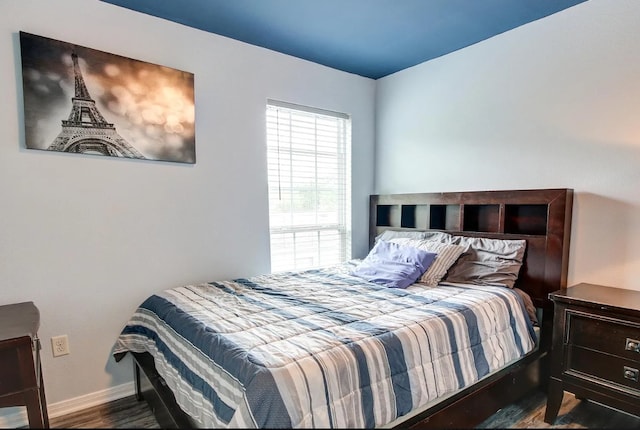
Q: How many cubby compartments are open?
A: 5